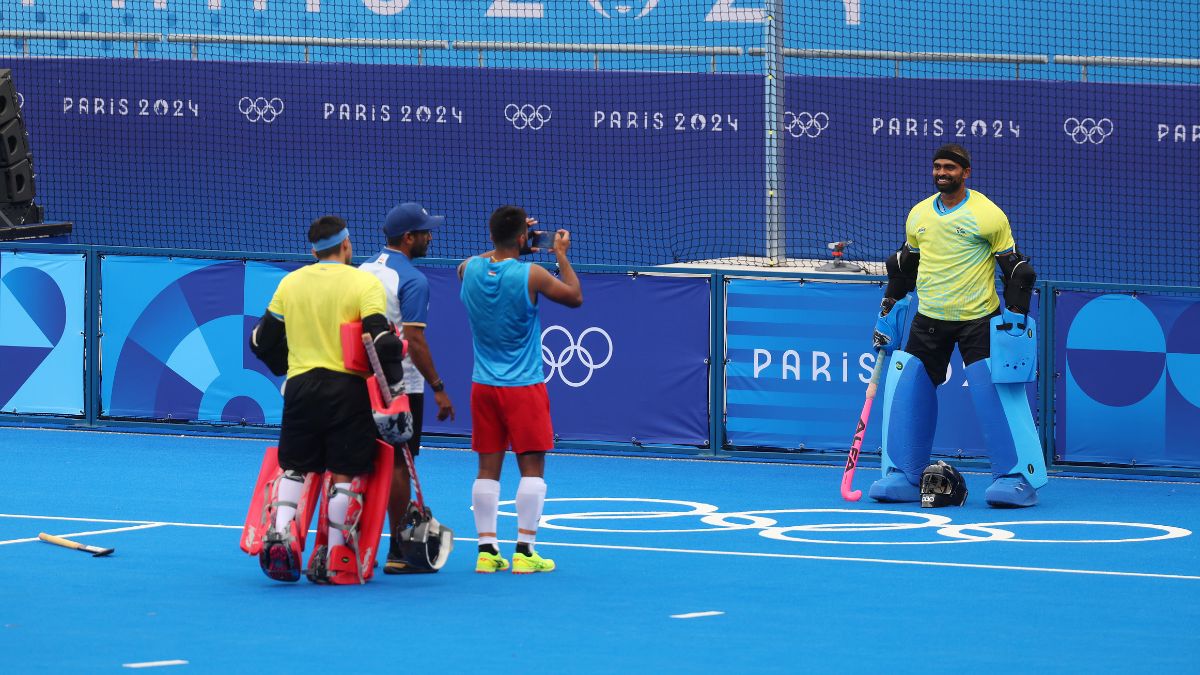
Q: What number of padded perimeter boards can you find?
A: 5